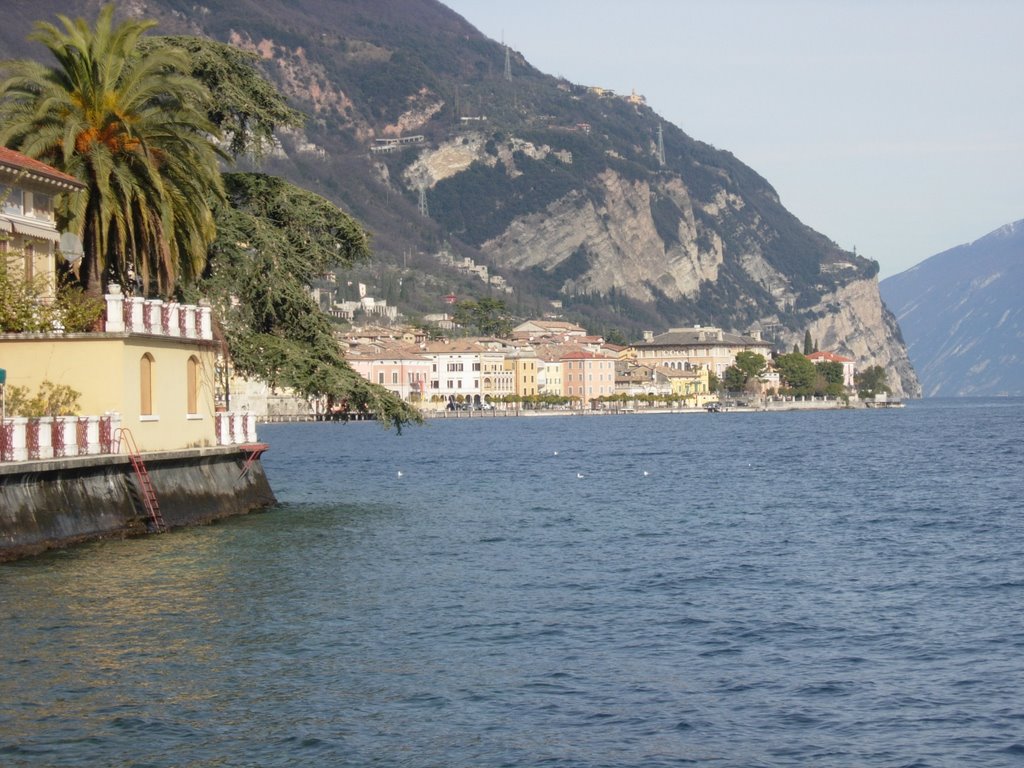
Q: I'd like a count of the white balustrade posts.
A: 14